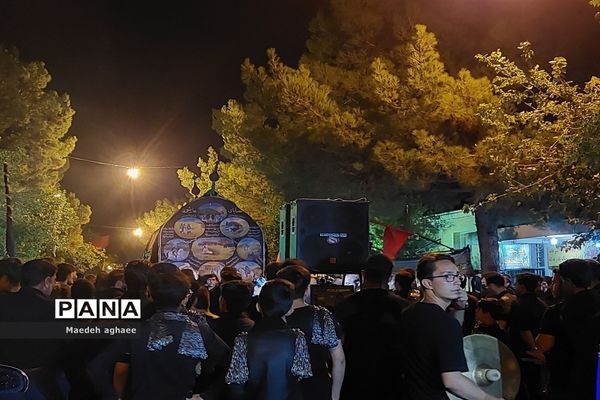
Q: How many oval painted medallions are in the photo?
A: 9